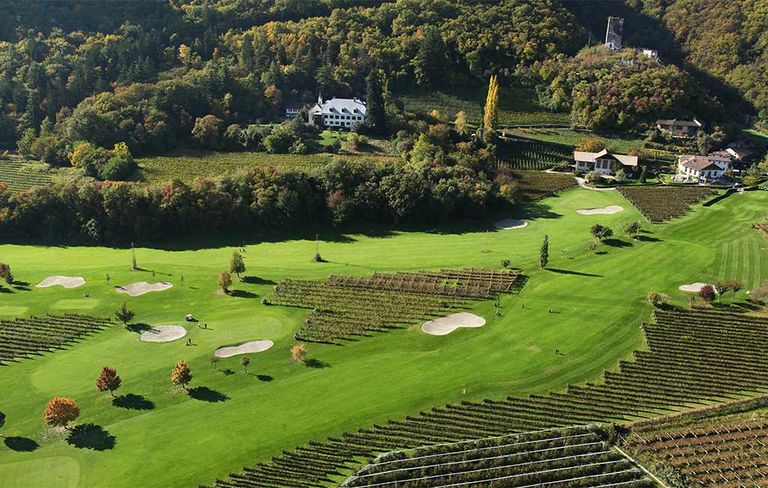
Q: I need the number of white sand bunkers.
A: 8